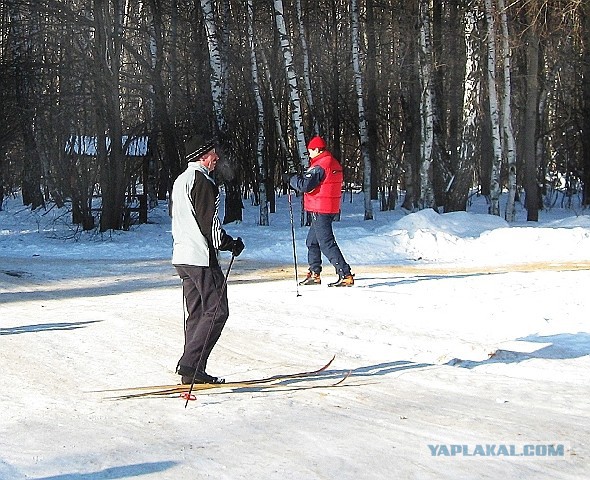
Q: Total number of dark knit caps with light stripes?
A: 1